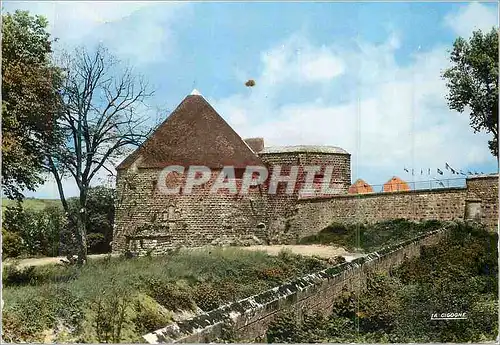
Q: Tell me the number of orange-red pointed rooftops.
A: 2